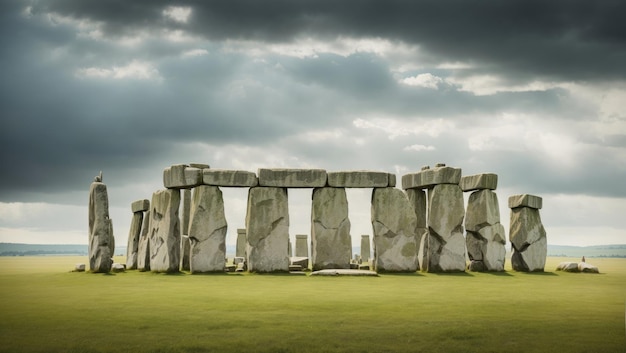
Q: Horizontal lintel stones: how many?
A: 8